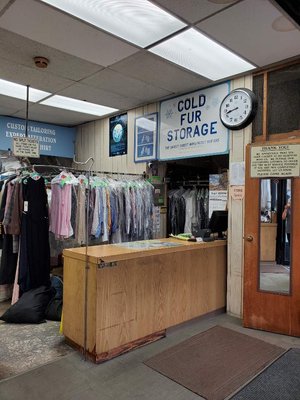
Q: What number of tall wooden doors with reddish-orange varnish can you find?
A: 1